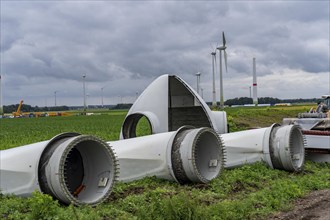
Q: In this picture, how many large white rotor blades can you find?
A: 3